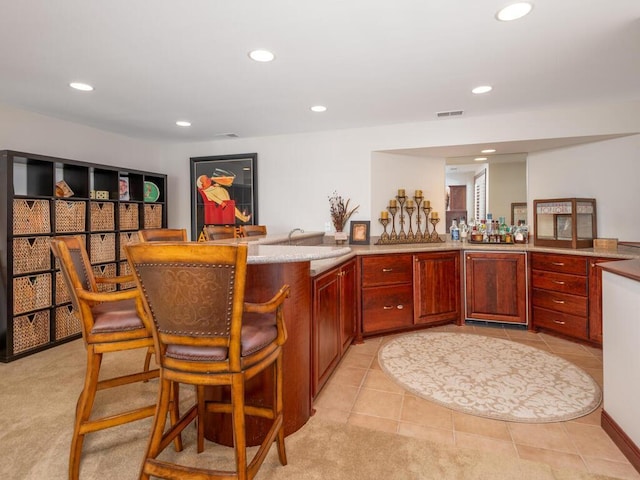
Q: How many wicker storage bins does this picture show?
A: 15